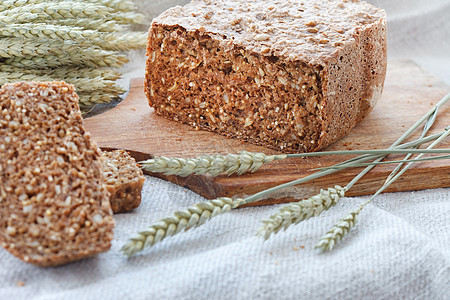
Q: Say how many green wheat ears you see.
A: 4